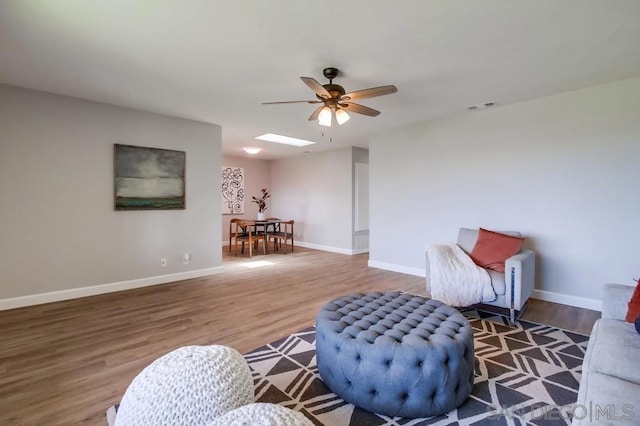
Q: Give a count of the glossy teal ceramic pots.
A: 0